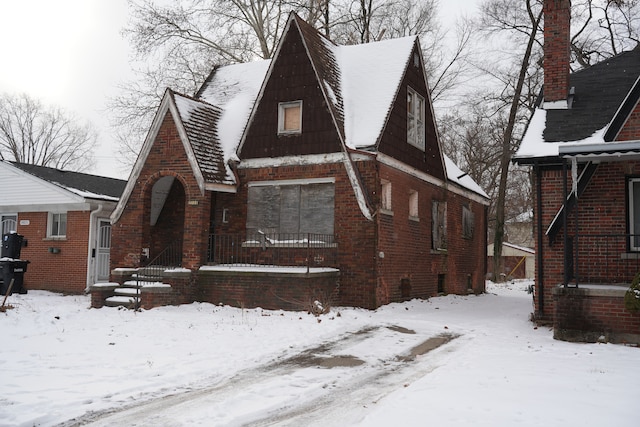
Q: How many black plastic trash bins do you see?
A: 2